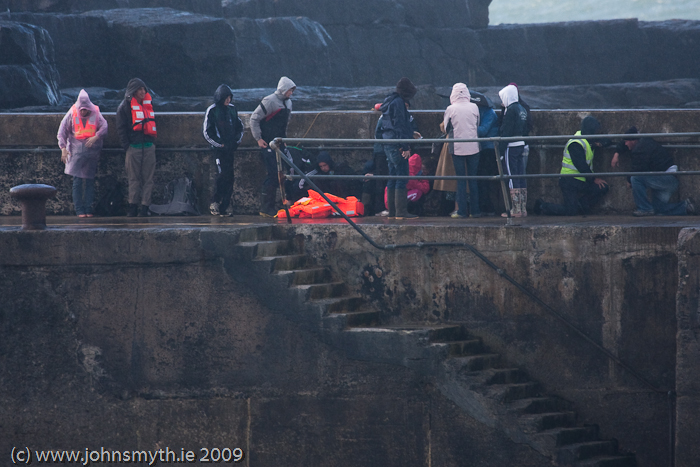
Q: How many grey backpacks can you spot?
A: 1